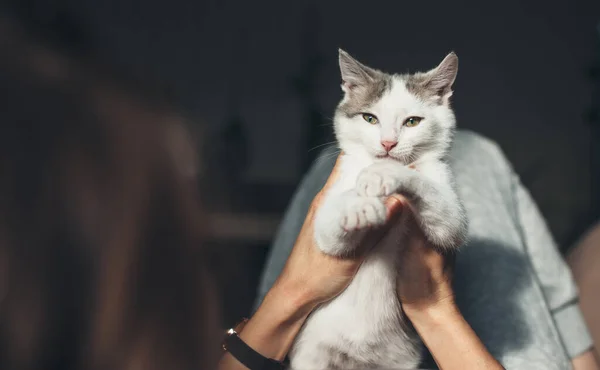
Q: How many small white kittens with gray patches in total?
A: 1